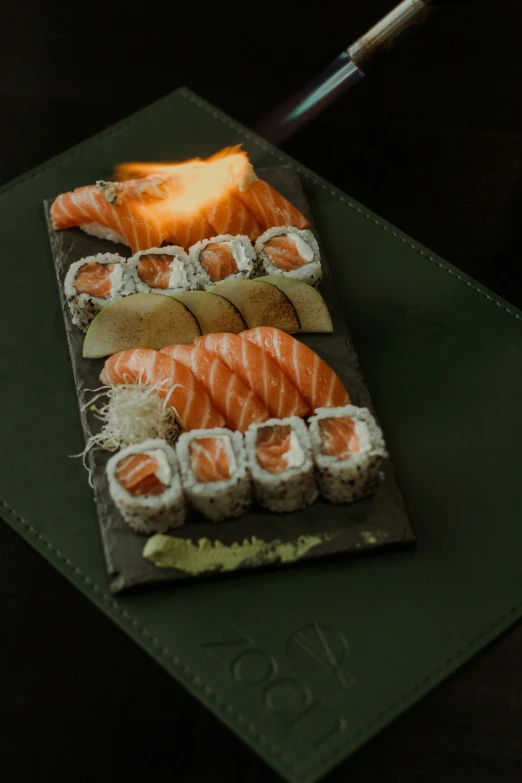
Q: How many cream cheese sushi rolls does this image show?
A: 8